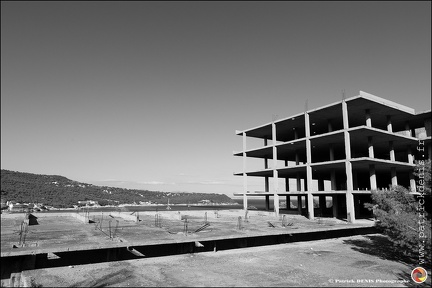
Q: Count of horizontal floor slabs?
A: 4